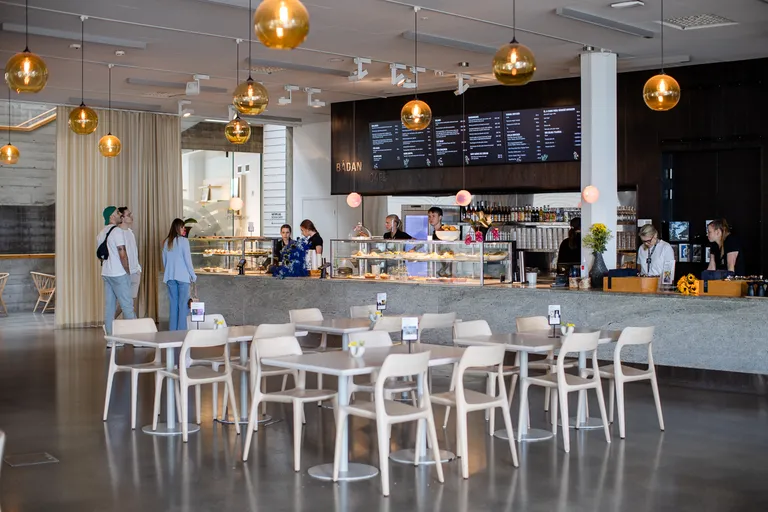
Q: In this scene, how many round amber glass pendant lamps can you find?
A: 10